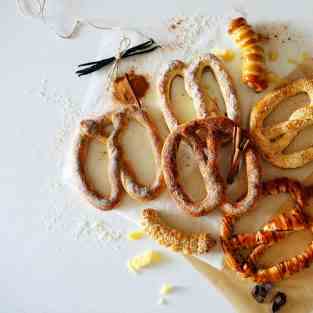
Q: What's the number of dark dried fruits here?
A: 2